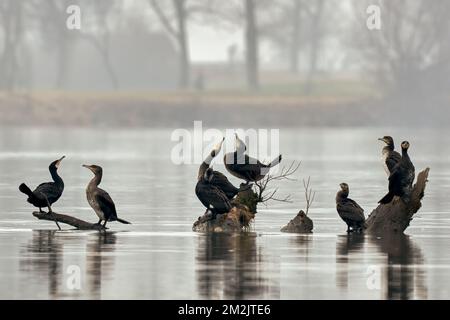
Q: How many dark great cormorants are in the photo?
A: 8